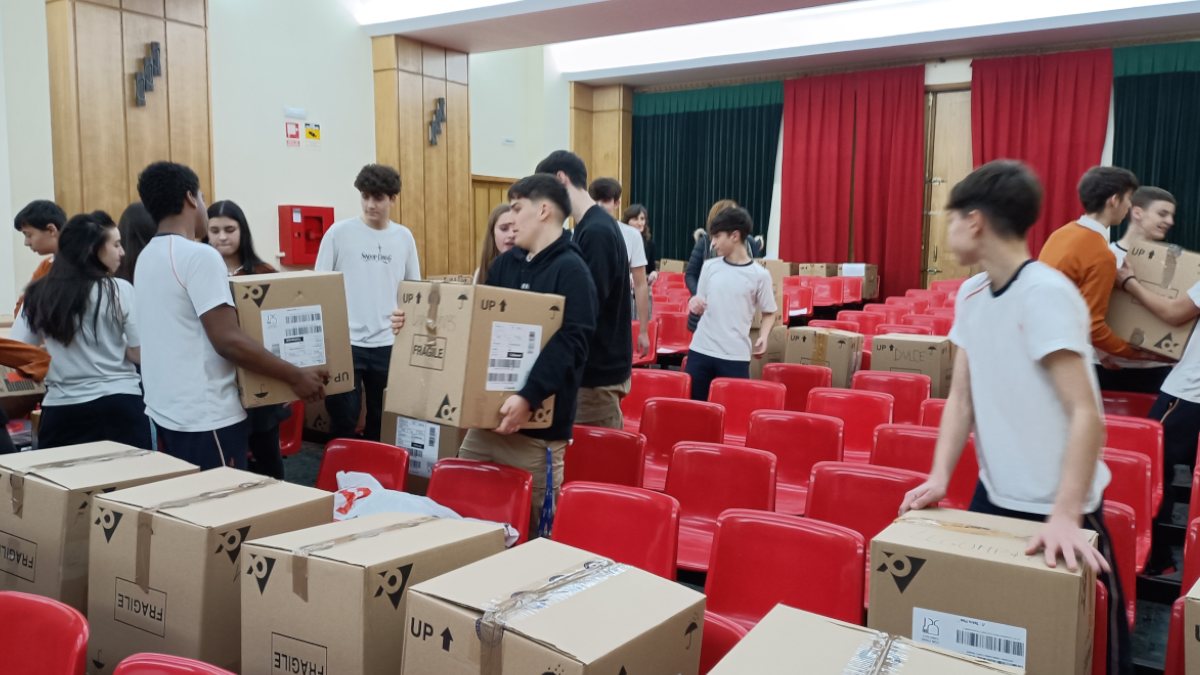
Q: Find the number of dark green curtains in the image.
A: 2